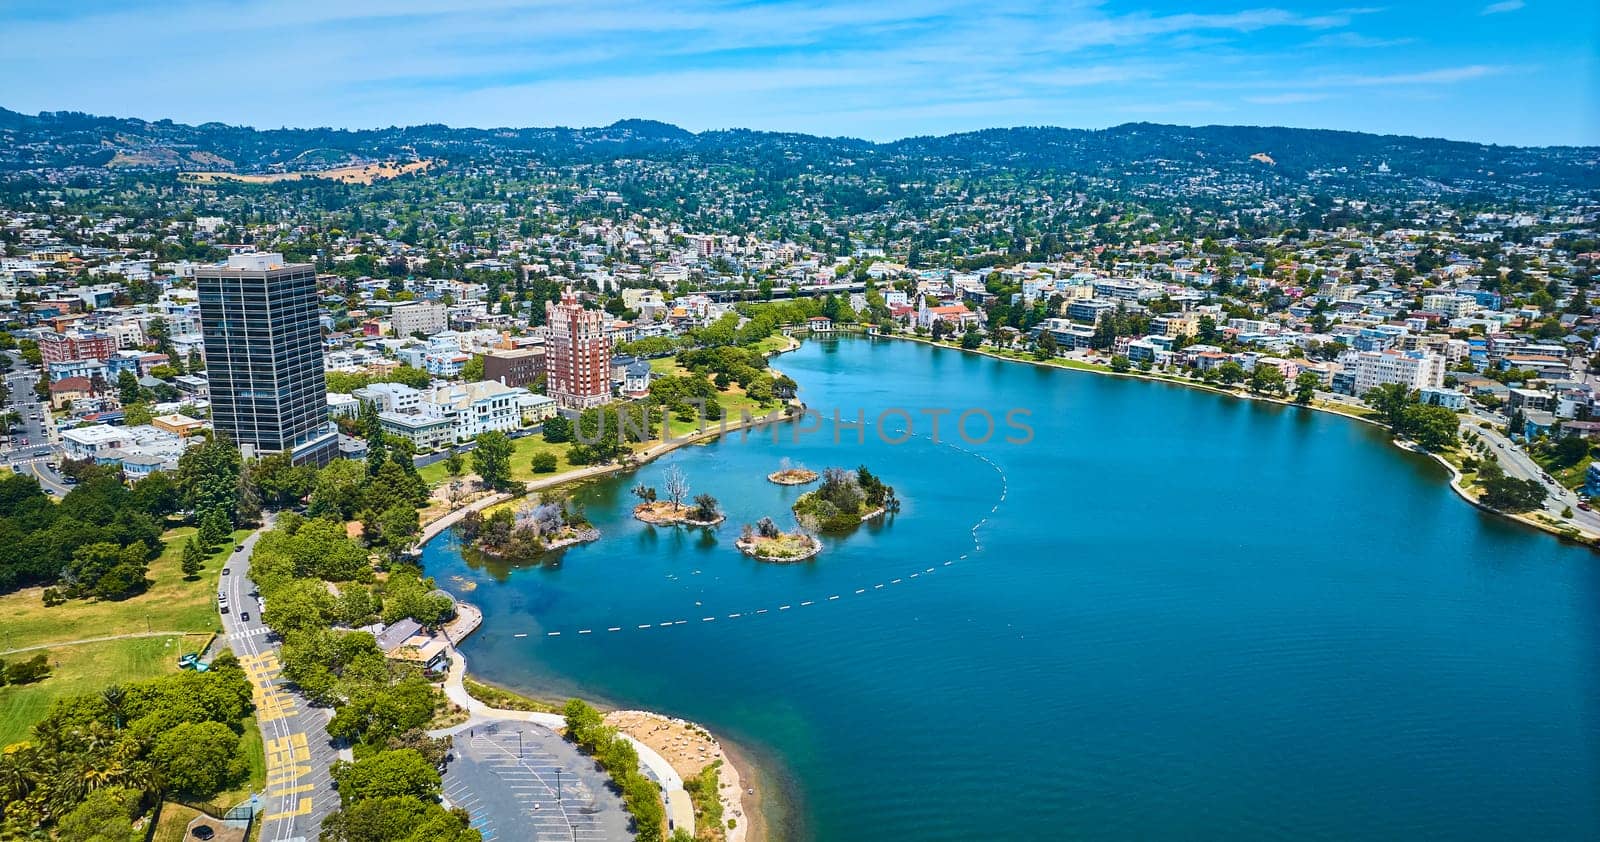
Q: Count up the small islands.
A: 5